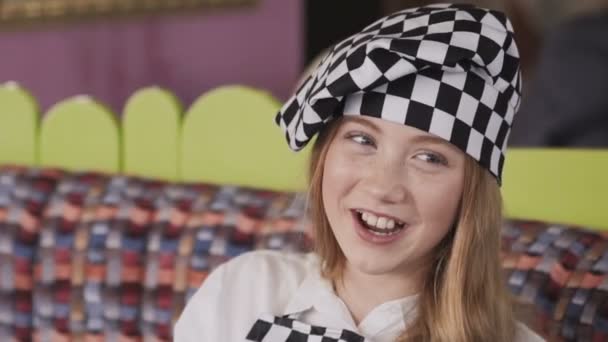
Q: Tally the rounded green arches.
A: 4